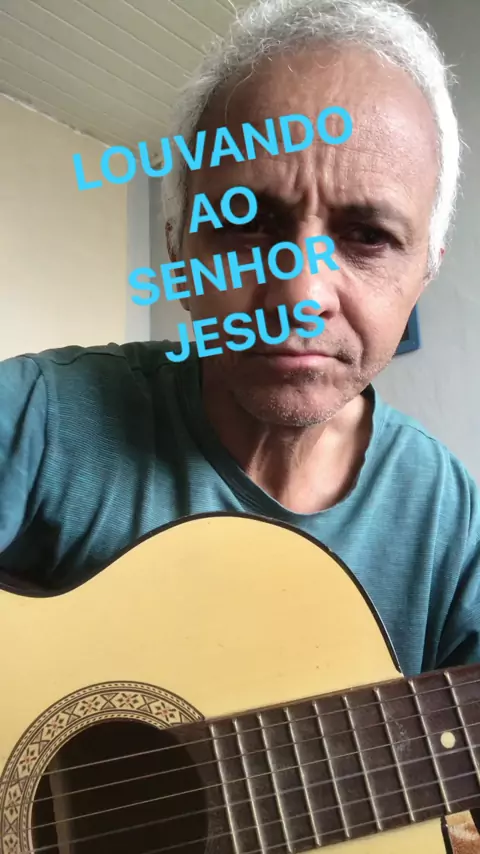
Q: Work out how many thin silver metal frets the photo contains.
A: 9